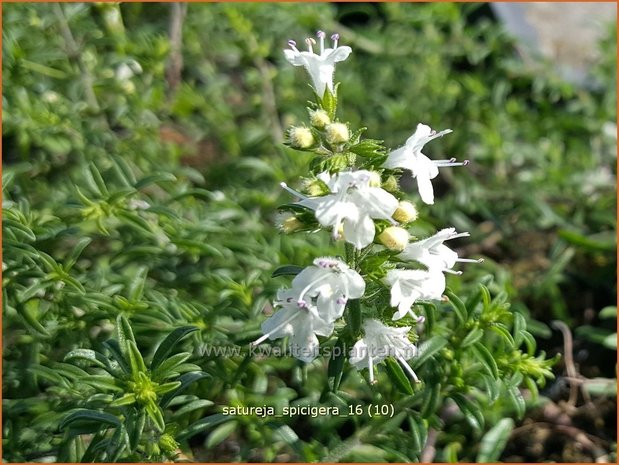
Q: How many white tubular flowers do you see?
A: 8